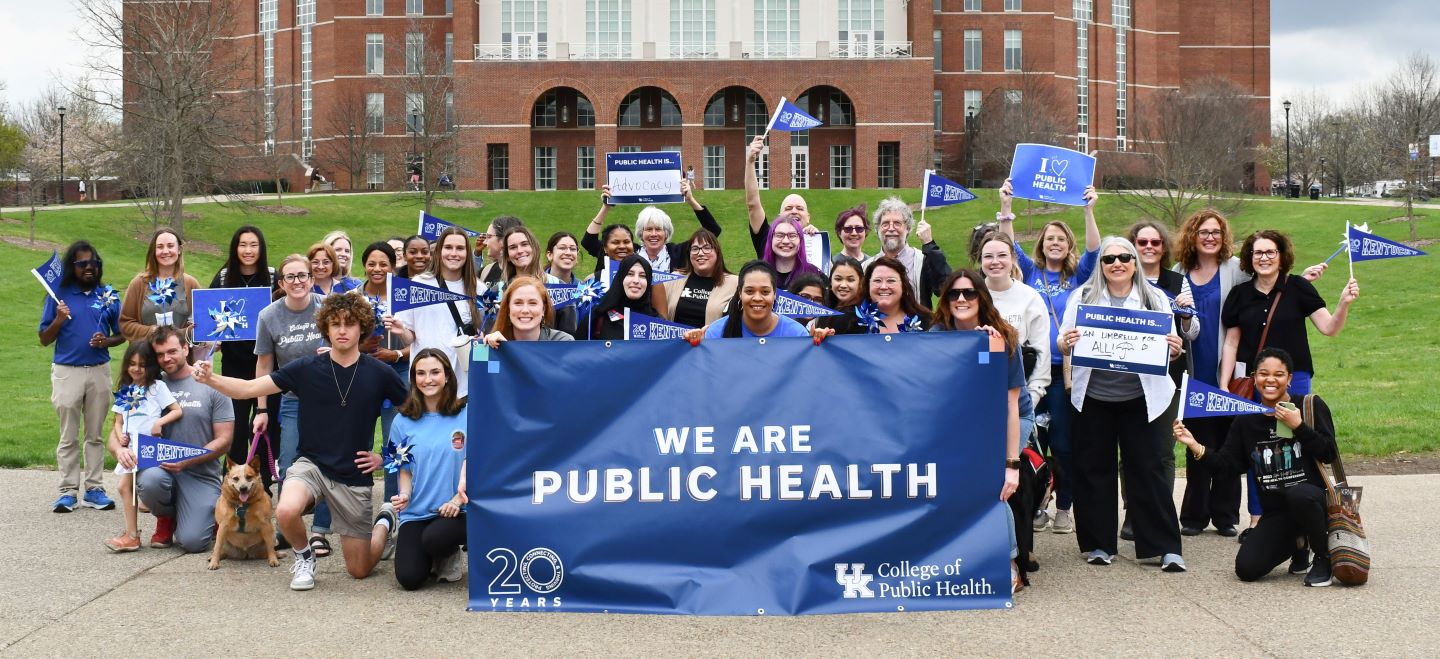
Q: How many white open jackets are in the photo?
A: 1